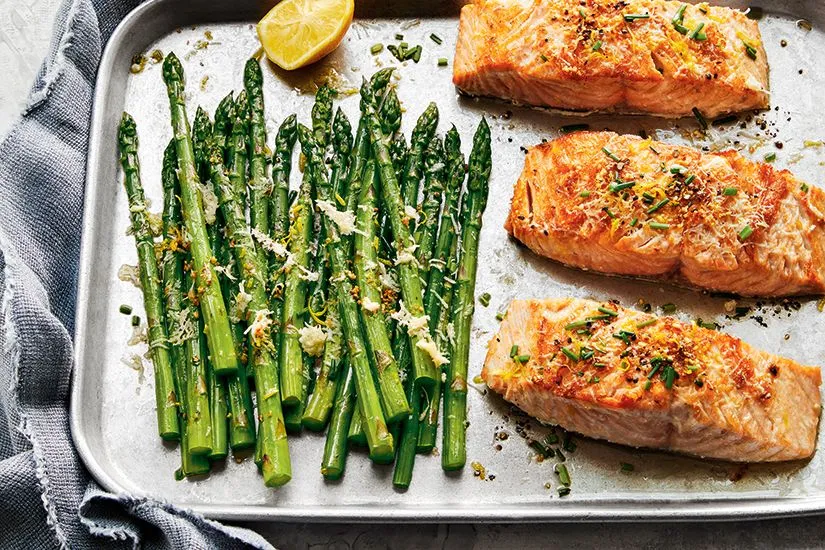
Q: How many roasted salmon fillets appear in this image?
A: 3